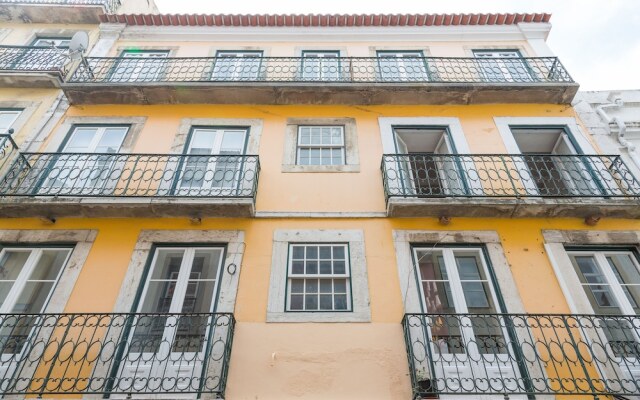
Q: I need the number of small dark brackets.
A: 4